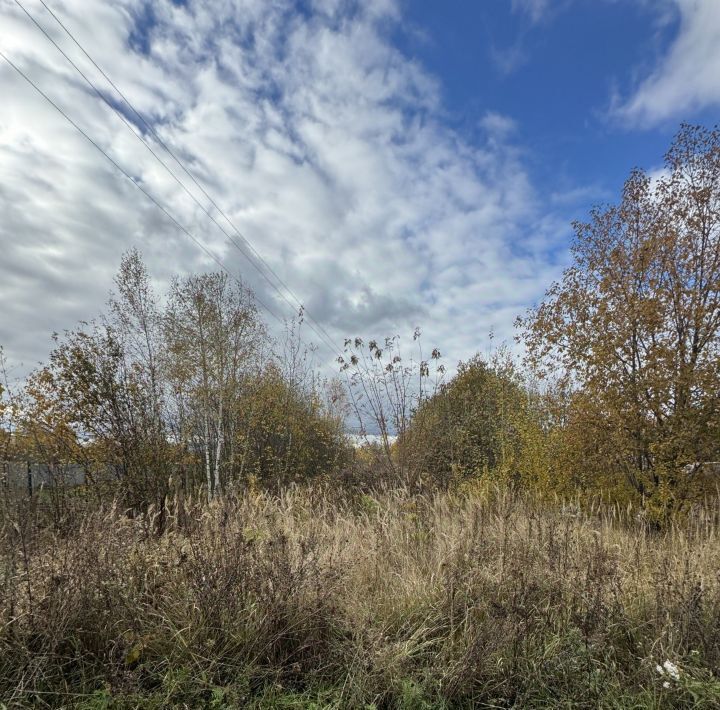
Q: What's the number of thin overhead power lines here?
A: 3